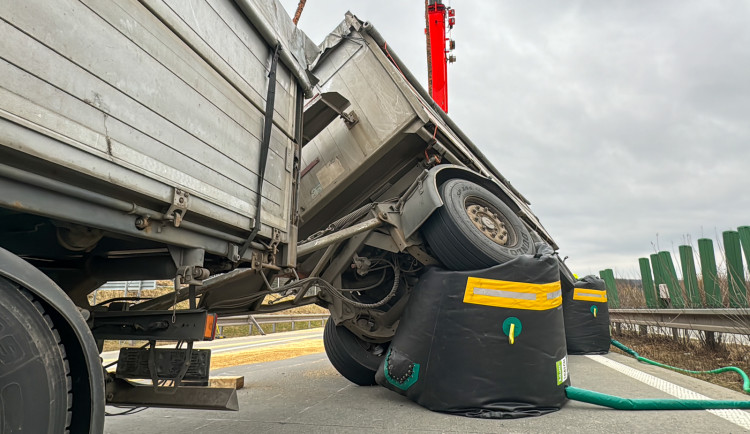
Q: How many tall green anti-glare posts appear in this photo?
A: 9